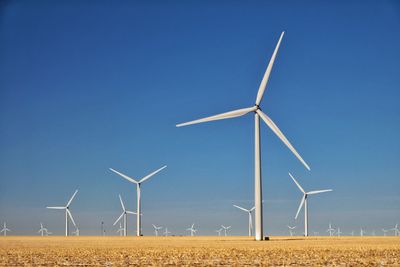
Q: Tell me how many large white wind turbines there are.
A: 6